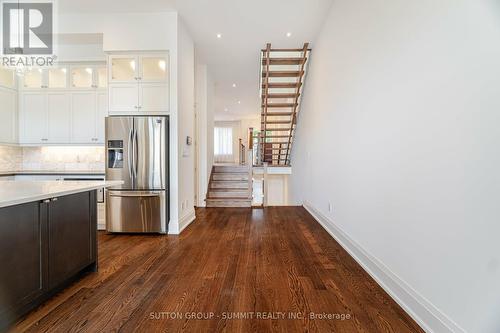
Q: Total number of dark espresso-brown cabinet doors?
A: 2